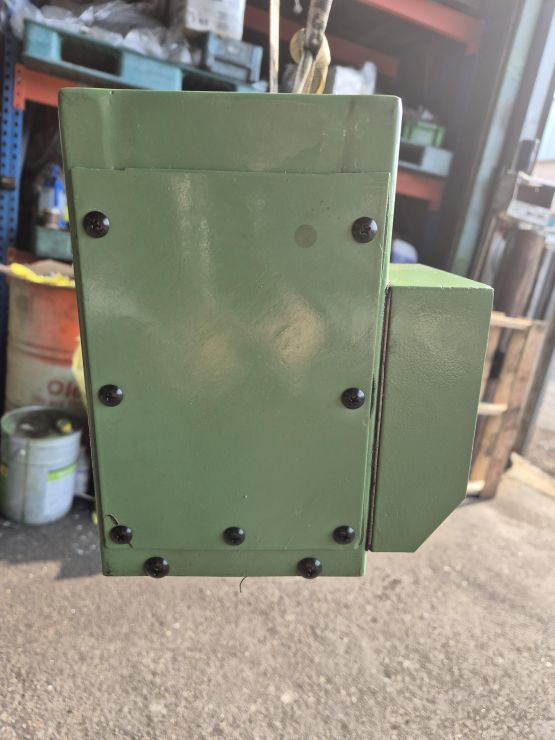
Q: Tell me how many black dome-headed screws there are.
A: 9